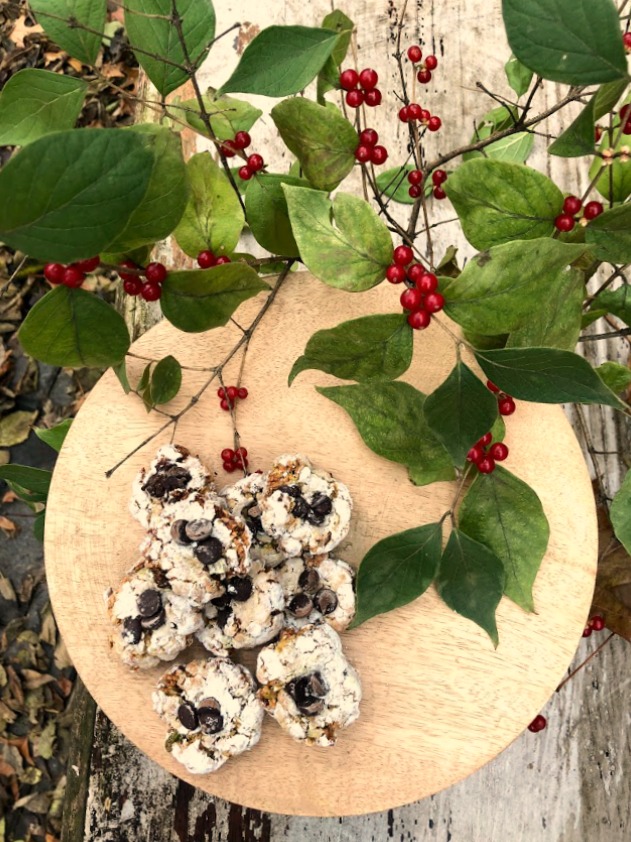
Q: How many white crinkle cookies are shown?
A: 9